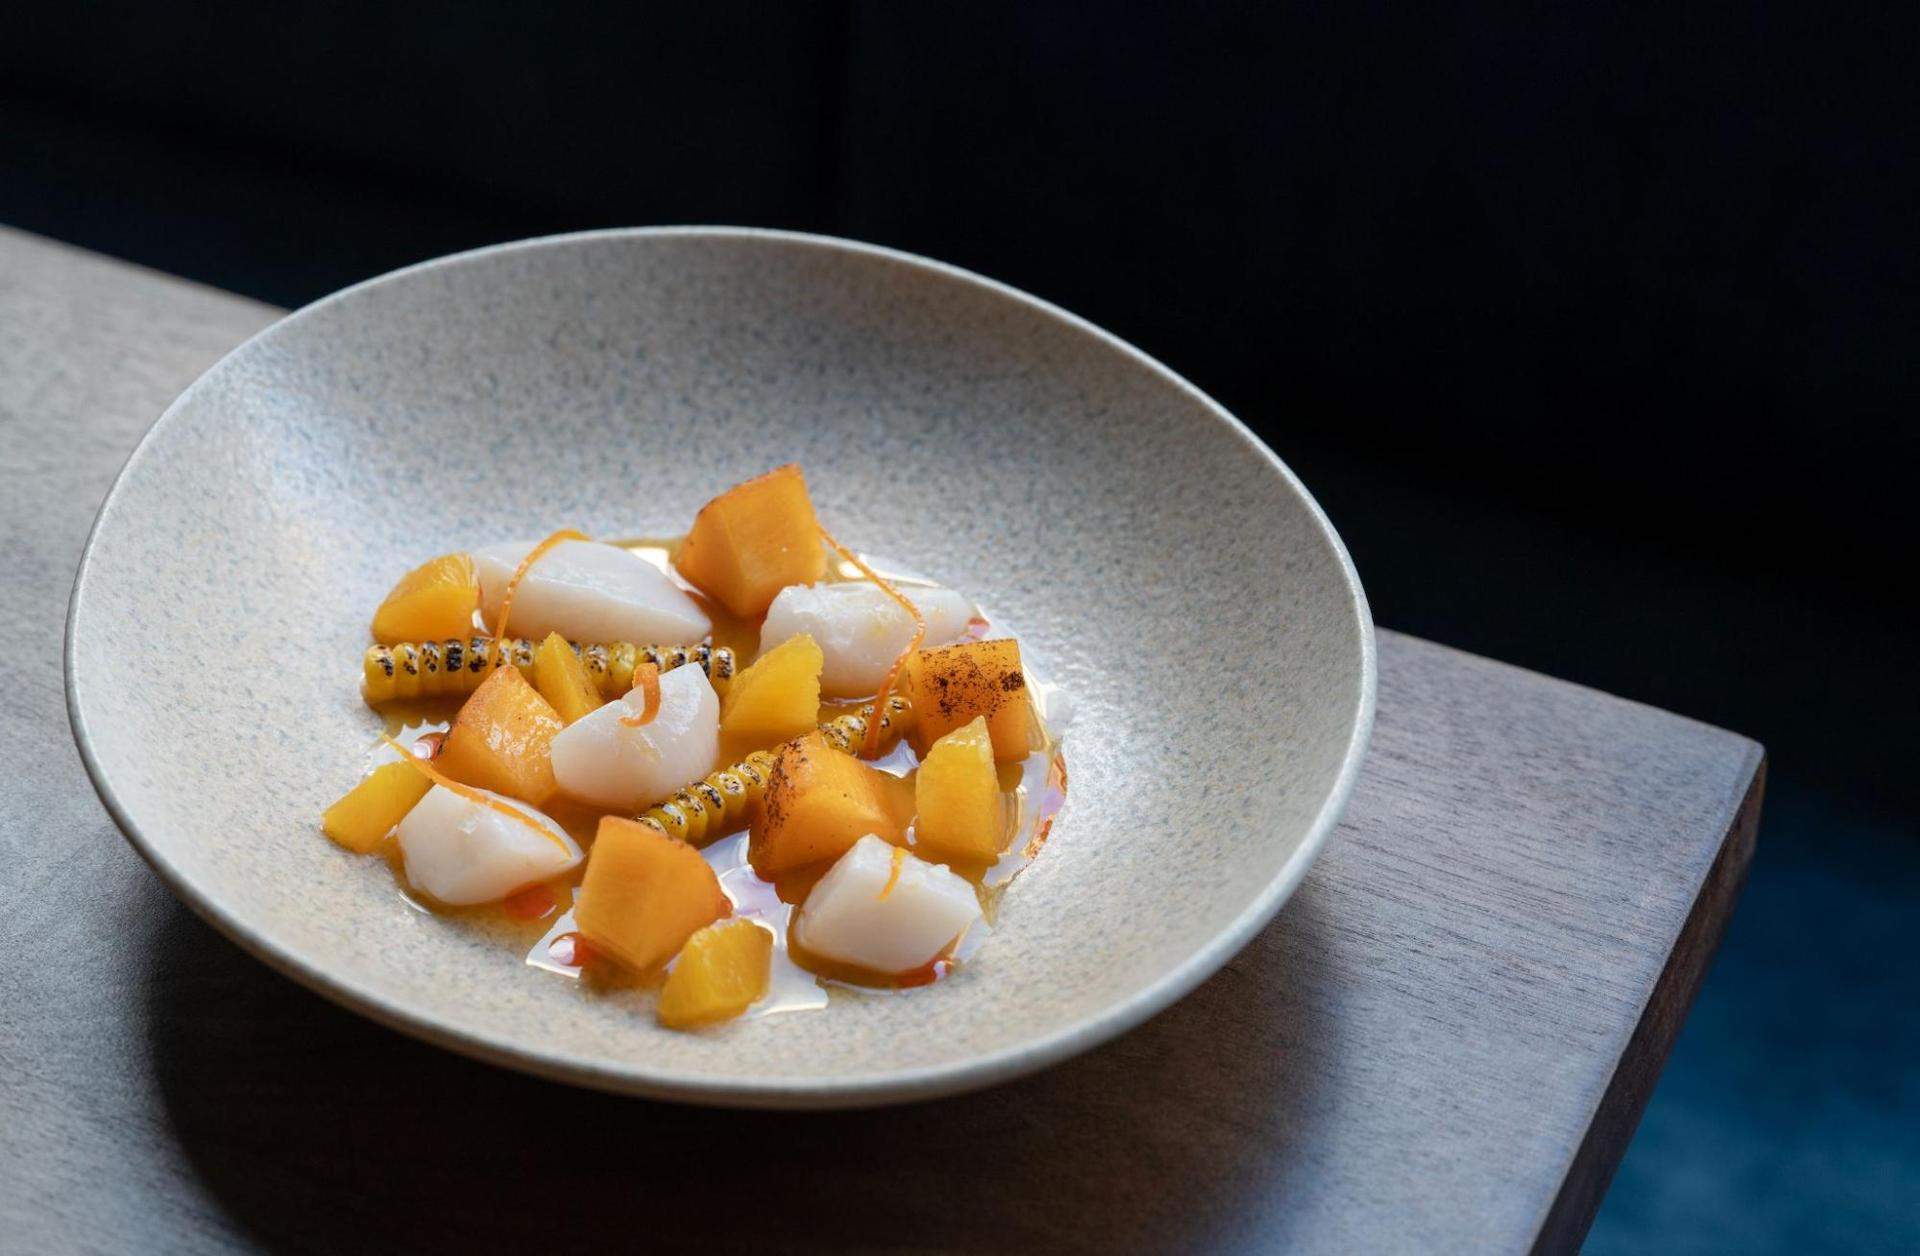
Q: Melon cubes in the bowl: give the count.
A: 5